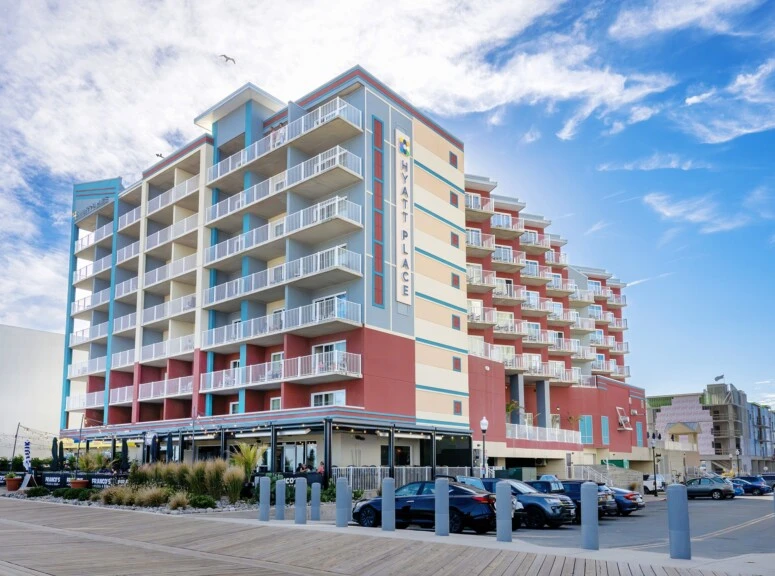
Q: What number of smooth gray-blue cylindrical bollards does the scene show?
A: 11